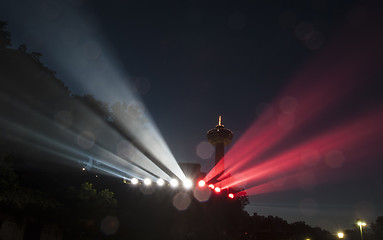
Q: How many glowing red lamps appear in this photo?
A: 4